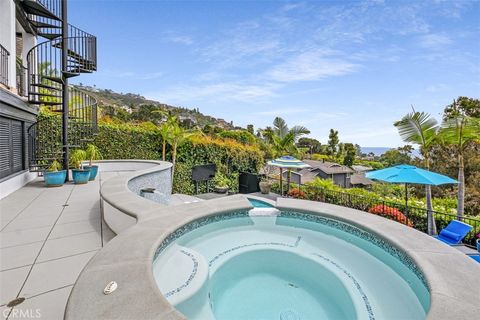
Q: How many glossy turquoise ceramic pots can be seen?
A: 3